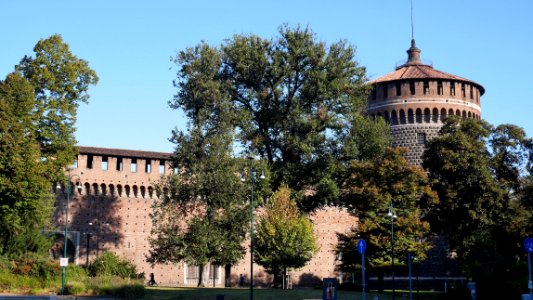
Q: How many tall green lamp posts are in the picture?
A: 3